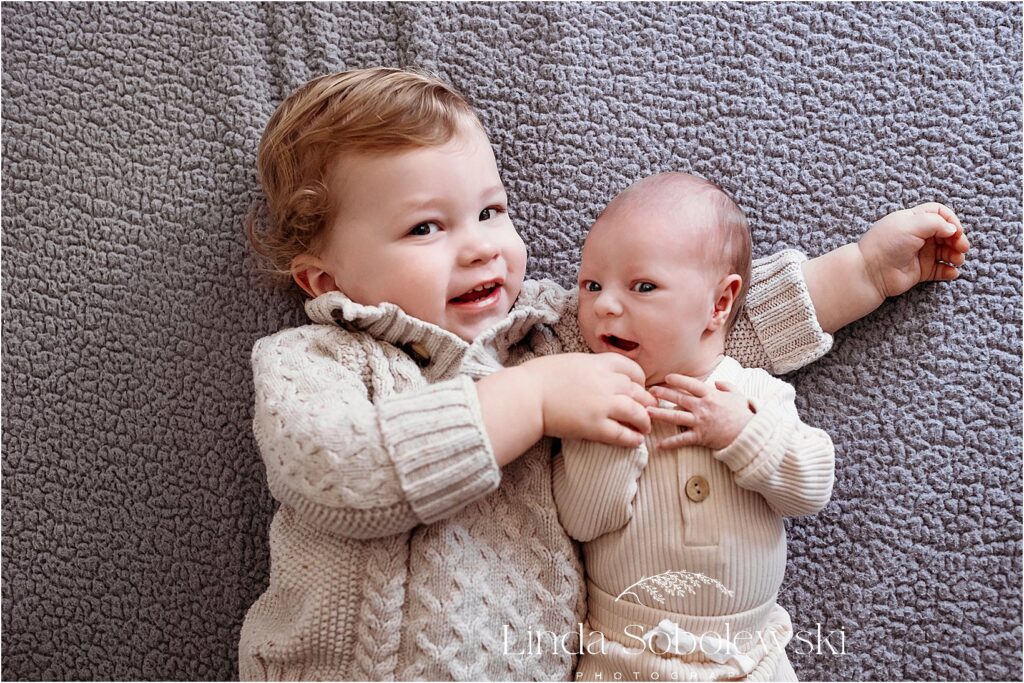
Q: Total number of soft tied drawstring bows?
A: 1